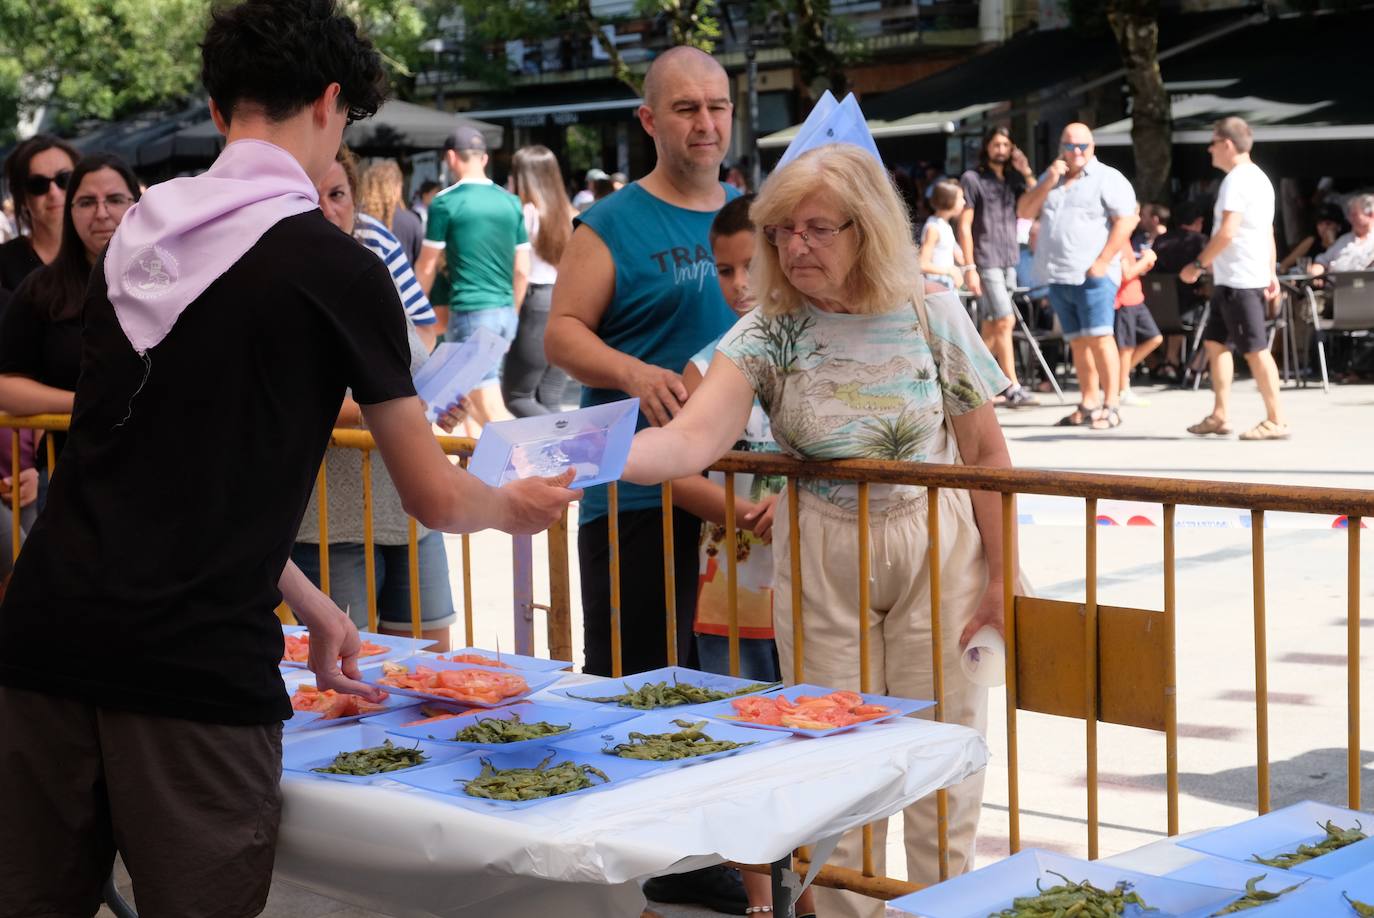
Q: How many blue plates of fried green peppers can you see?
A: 9